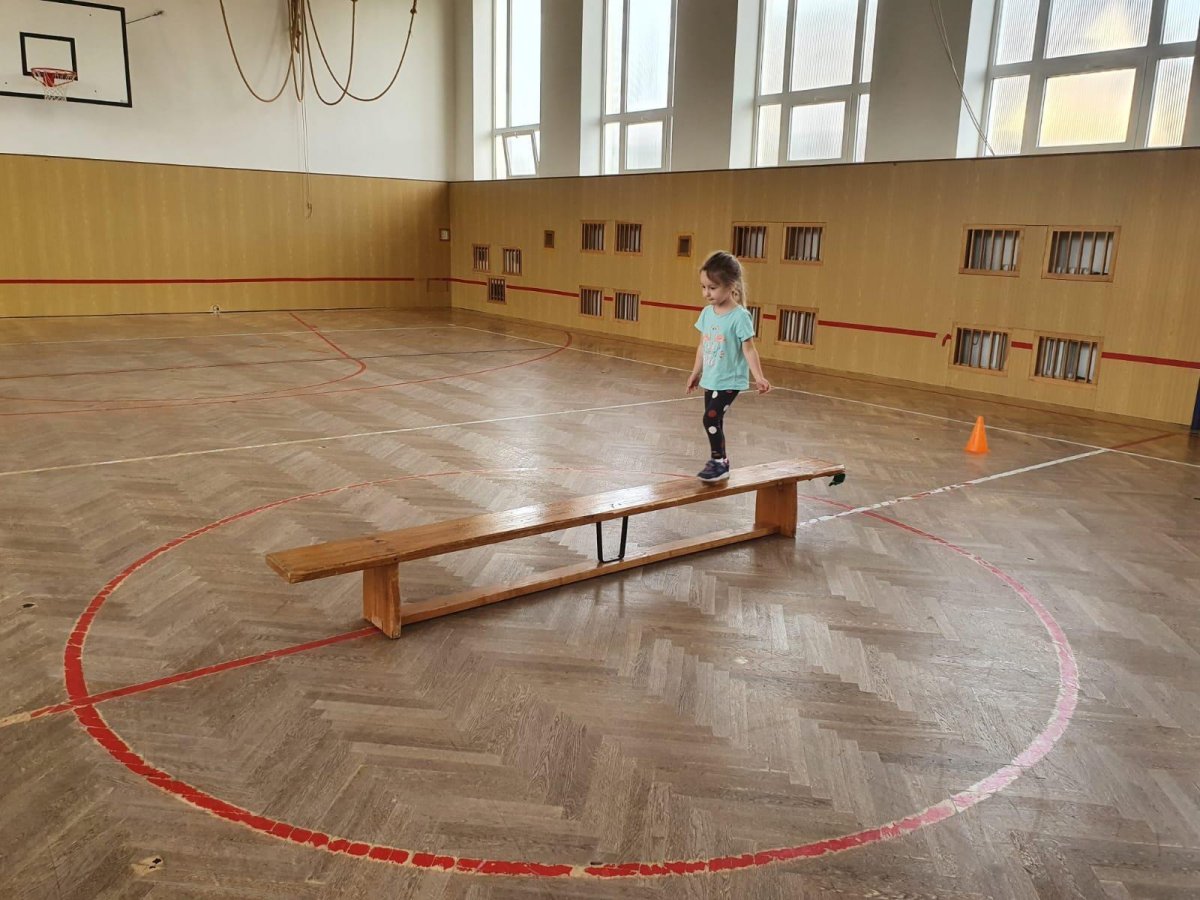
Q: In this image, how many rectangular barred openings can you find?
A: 15